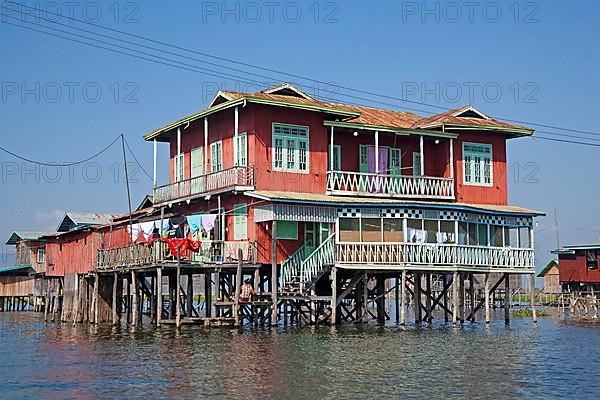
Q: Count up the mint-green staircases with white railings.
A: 1